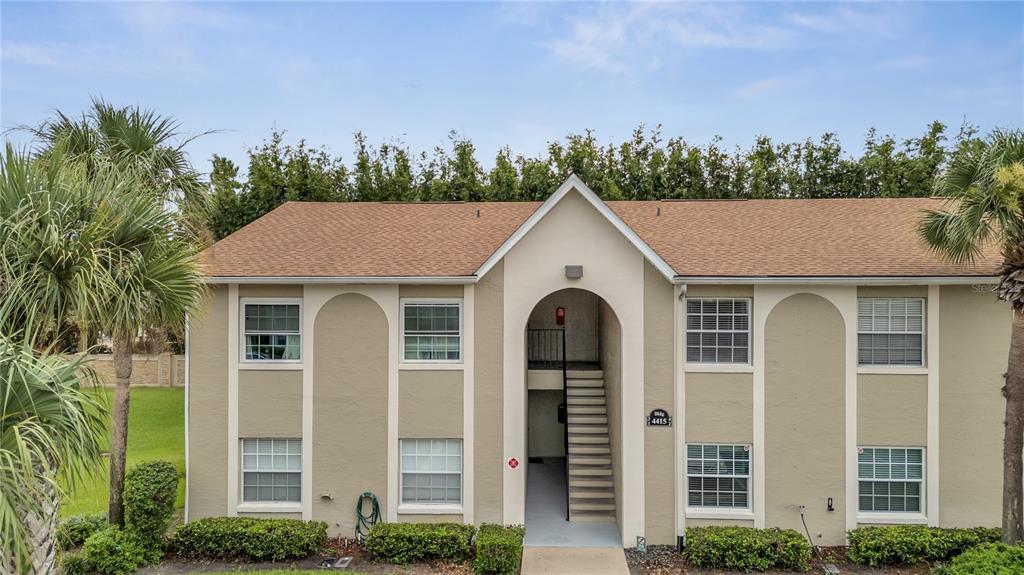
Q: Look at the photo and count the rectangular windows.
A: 8